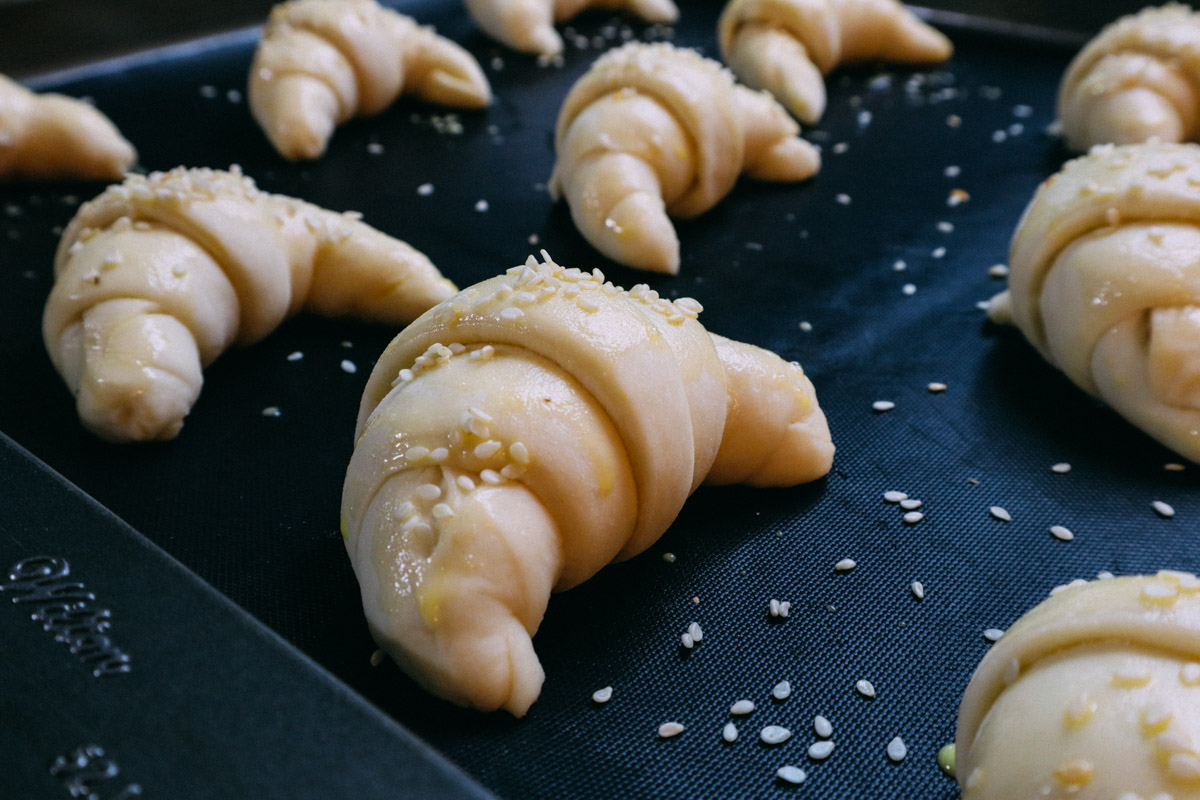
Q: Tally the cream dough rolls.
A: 10